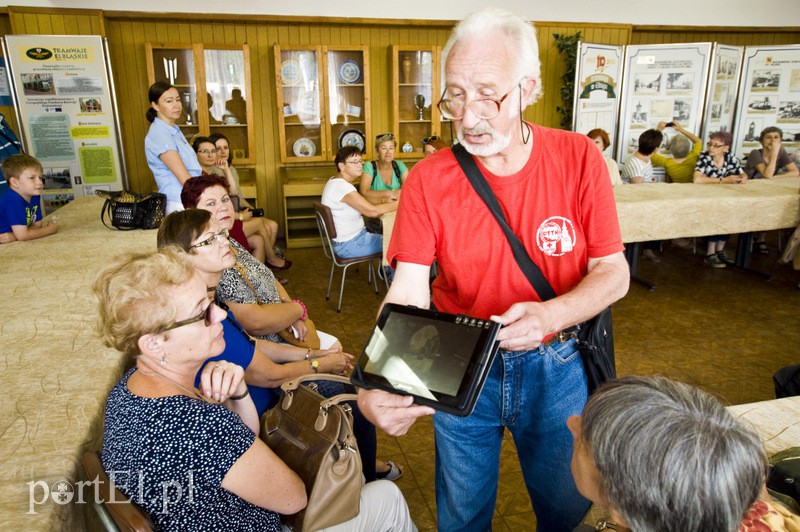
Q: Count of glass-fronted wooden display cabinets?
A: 3